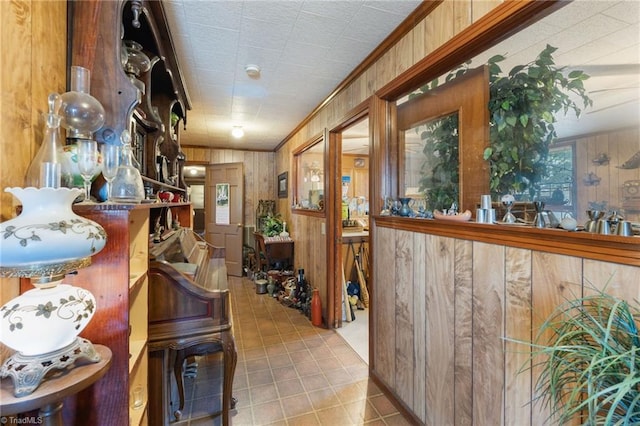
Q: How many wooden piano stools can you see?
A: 1